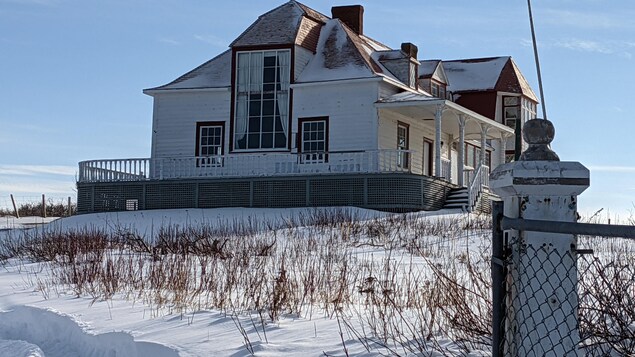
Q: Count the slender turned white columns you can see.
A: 4